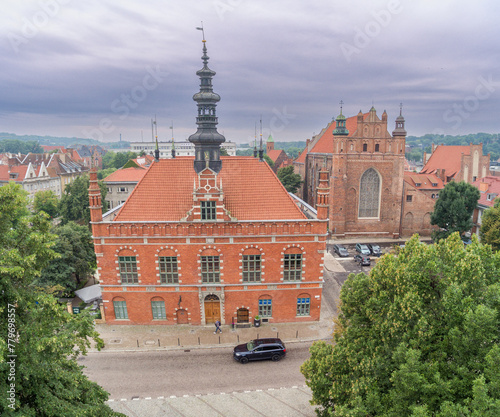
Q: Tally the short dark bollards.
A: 9